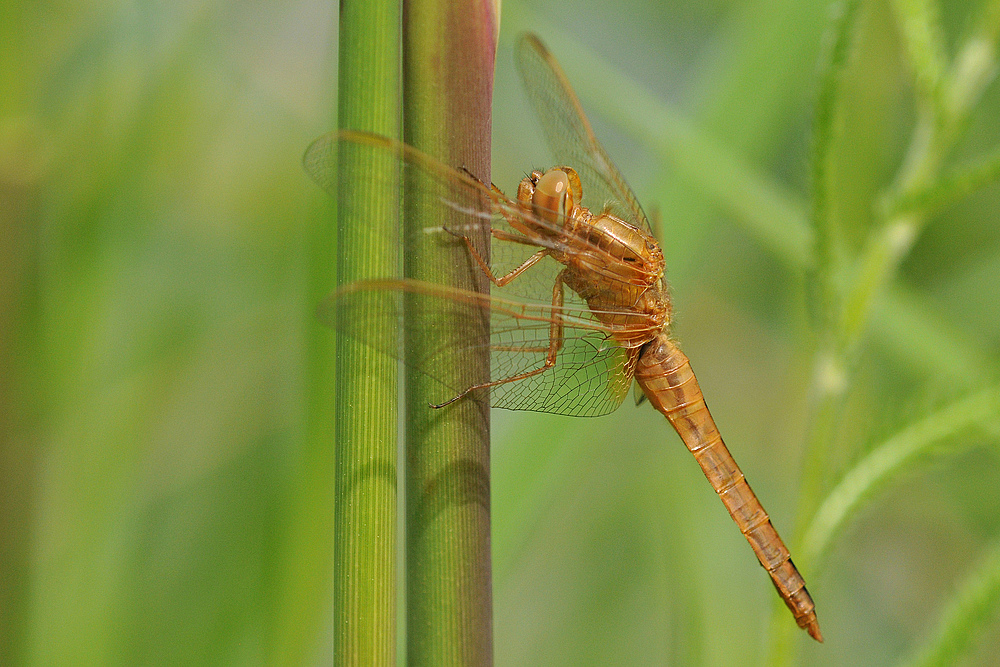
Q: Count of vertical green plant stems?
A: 2